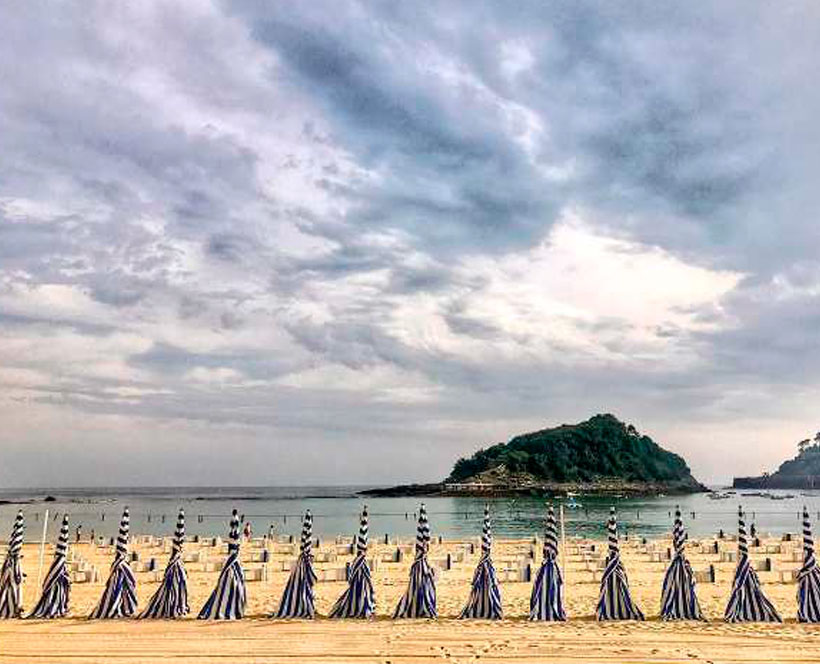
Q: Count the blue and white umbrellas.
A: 14